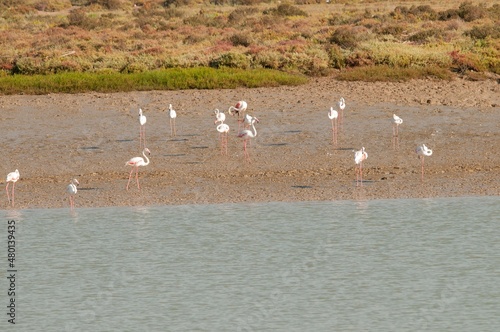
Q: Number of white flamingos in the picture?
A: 15